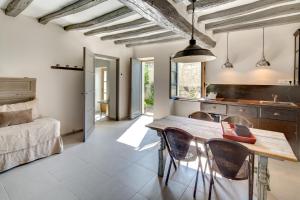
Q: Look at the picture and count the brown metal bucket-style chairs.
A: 4